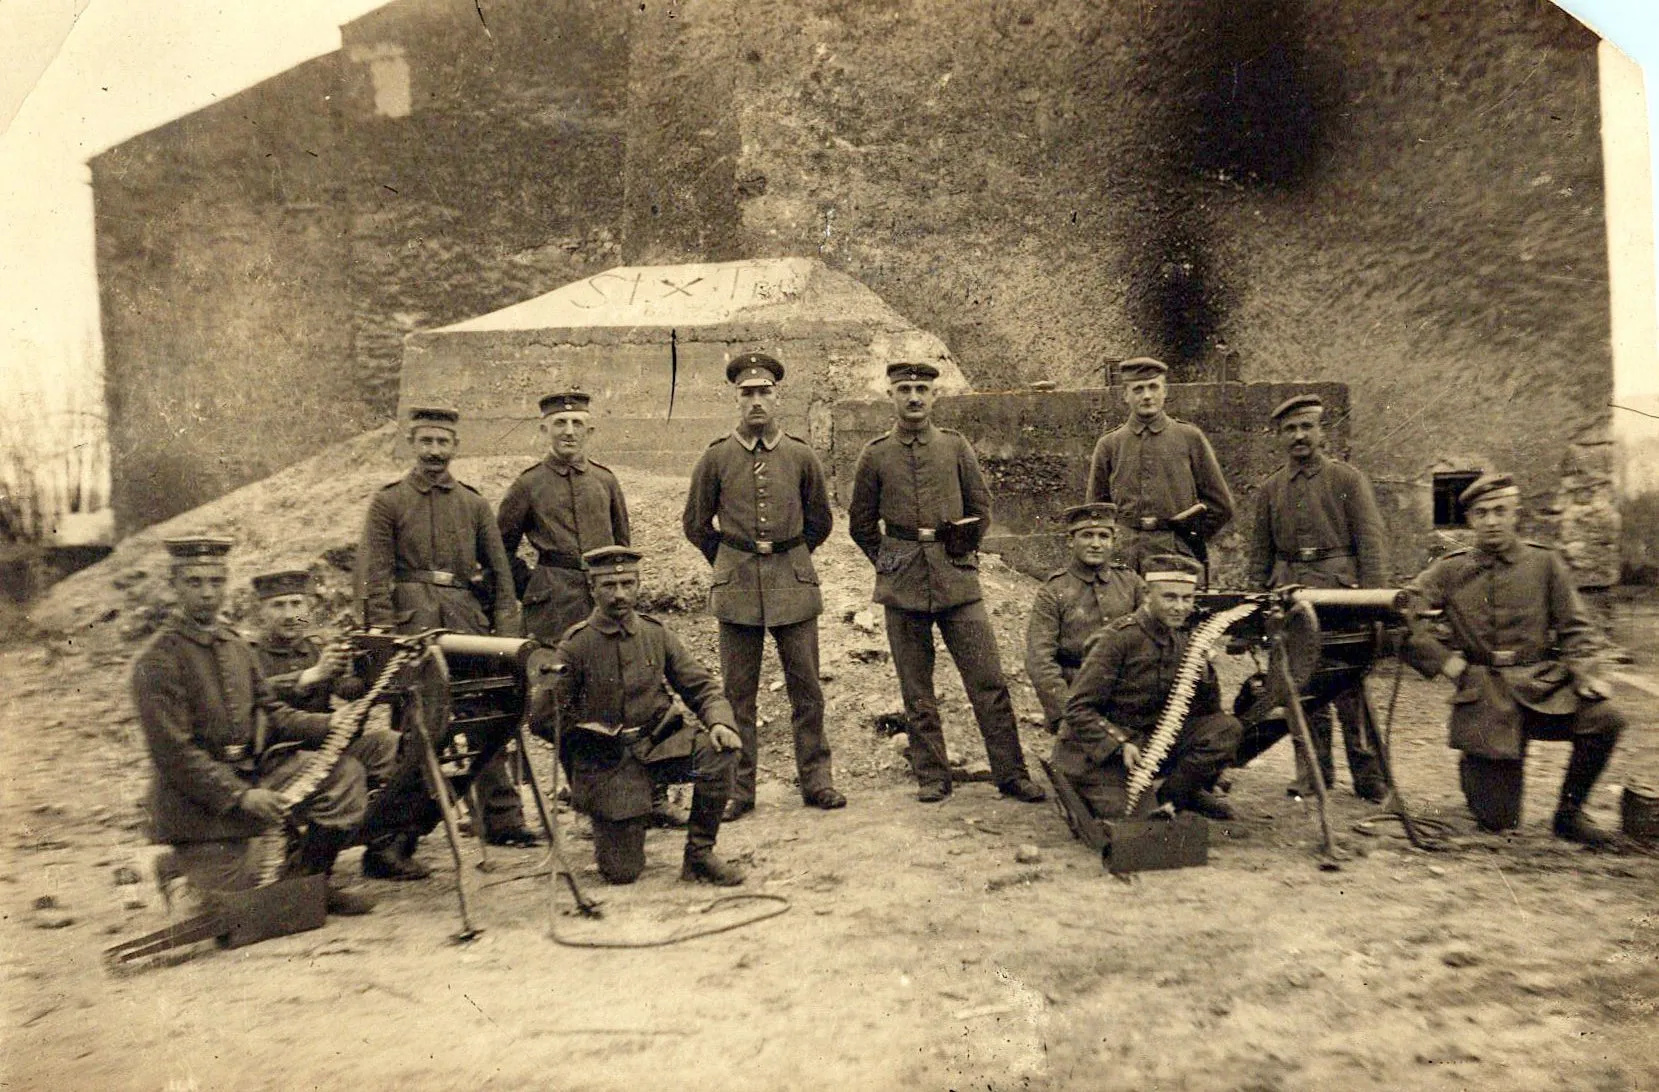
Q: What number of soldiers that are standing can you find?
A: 6